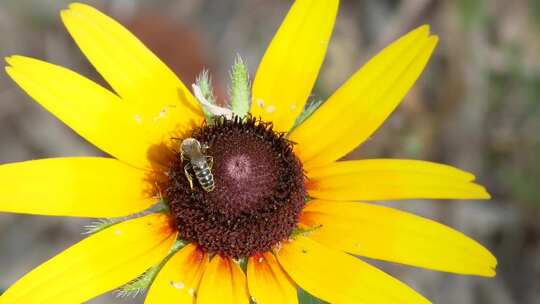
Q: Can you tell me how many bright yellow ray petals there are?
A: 12